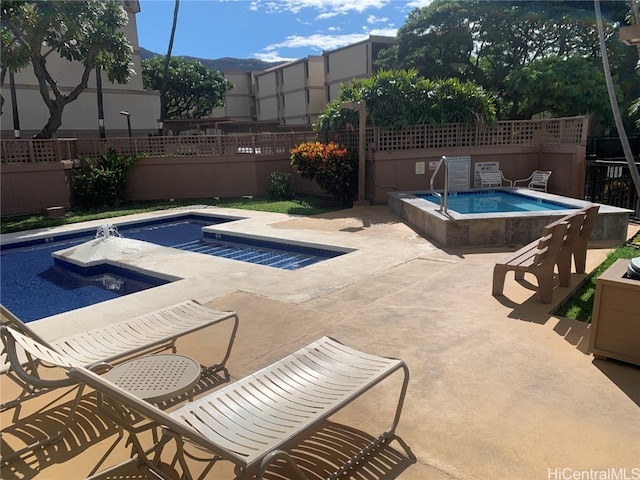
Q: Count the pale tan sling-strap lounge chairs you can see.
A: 2